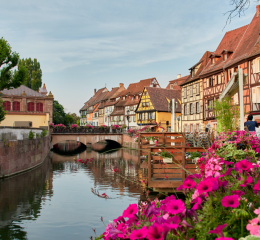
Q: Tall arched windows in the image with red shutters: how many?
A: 4